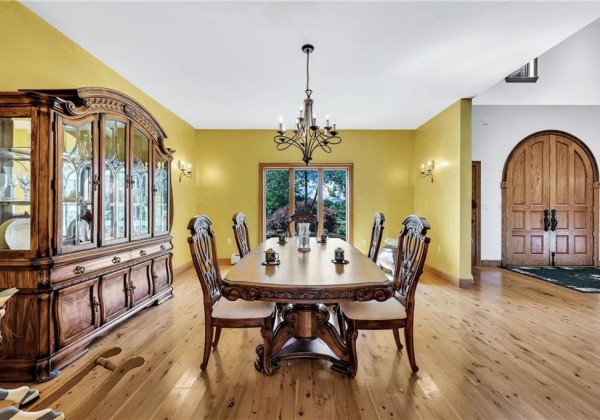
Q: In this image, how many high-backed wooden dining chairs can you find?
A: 5